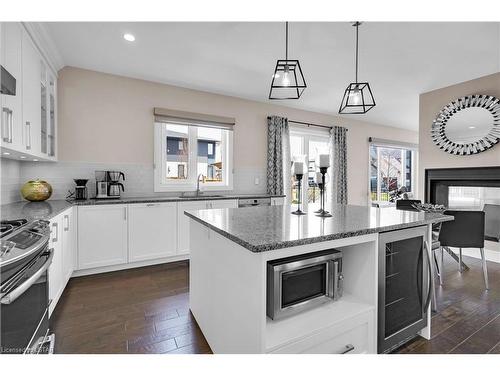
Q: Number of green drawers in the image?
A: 0